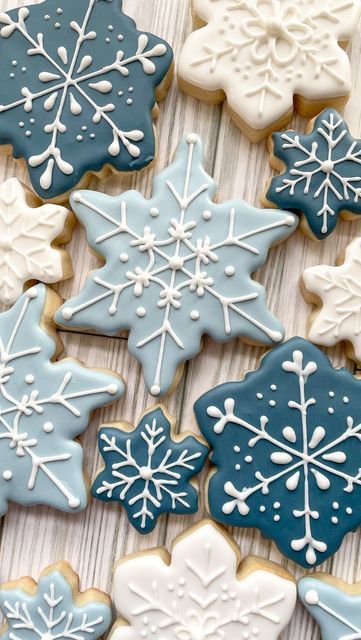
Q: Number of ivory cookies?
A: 4